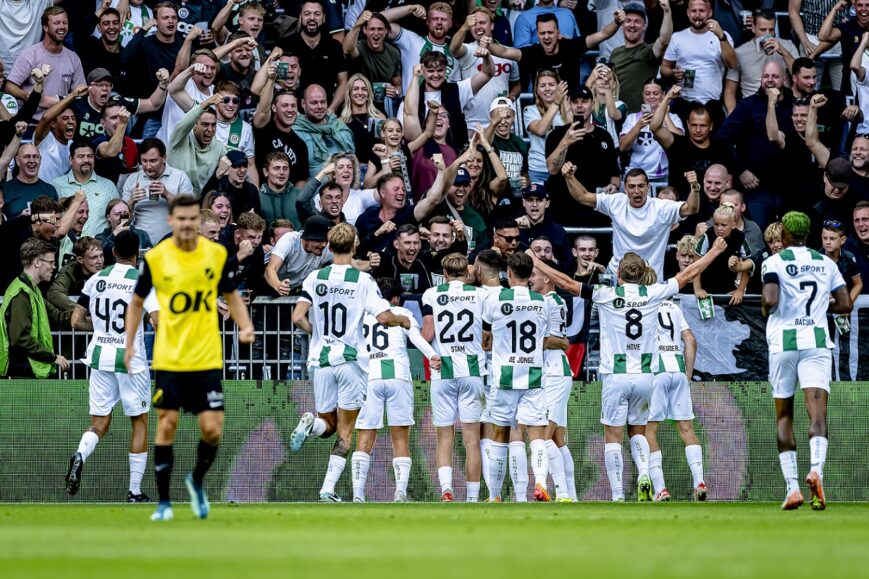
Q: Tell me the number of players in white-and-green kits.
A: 10